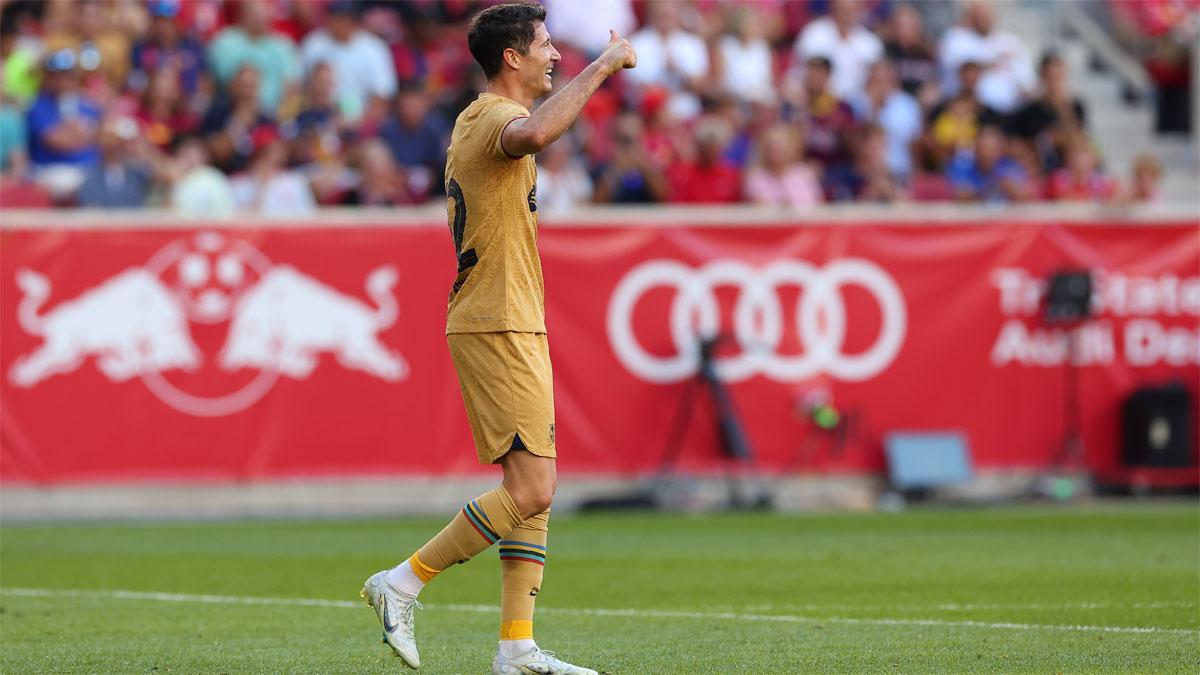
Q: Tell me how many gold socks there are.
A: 2